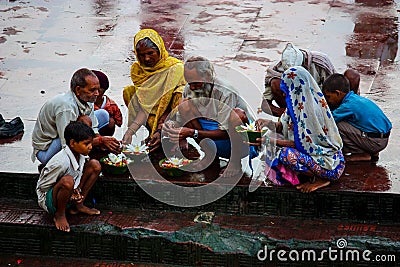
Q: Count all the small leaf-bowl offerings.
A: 4